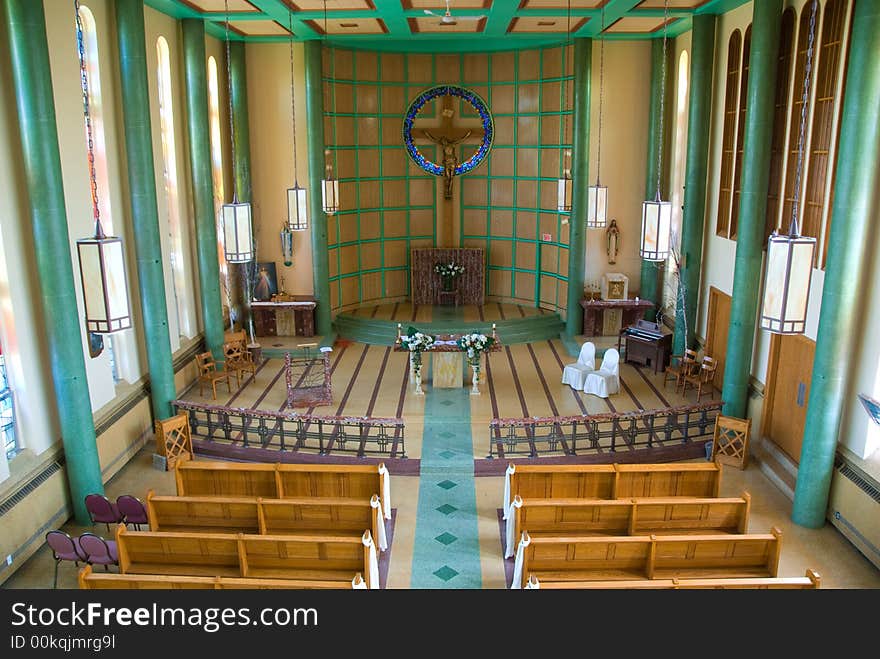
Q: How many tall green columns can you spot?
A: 10